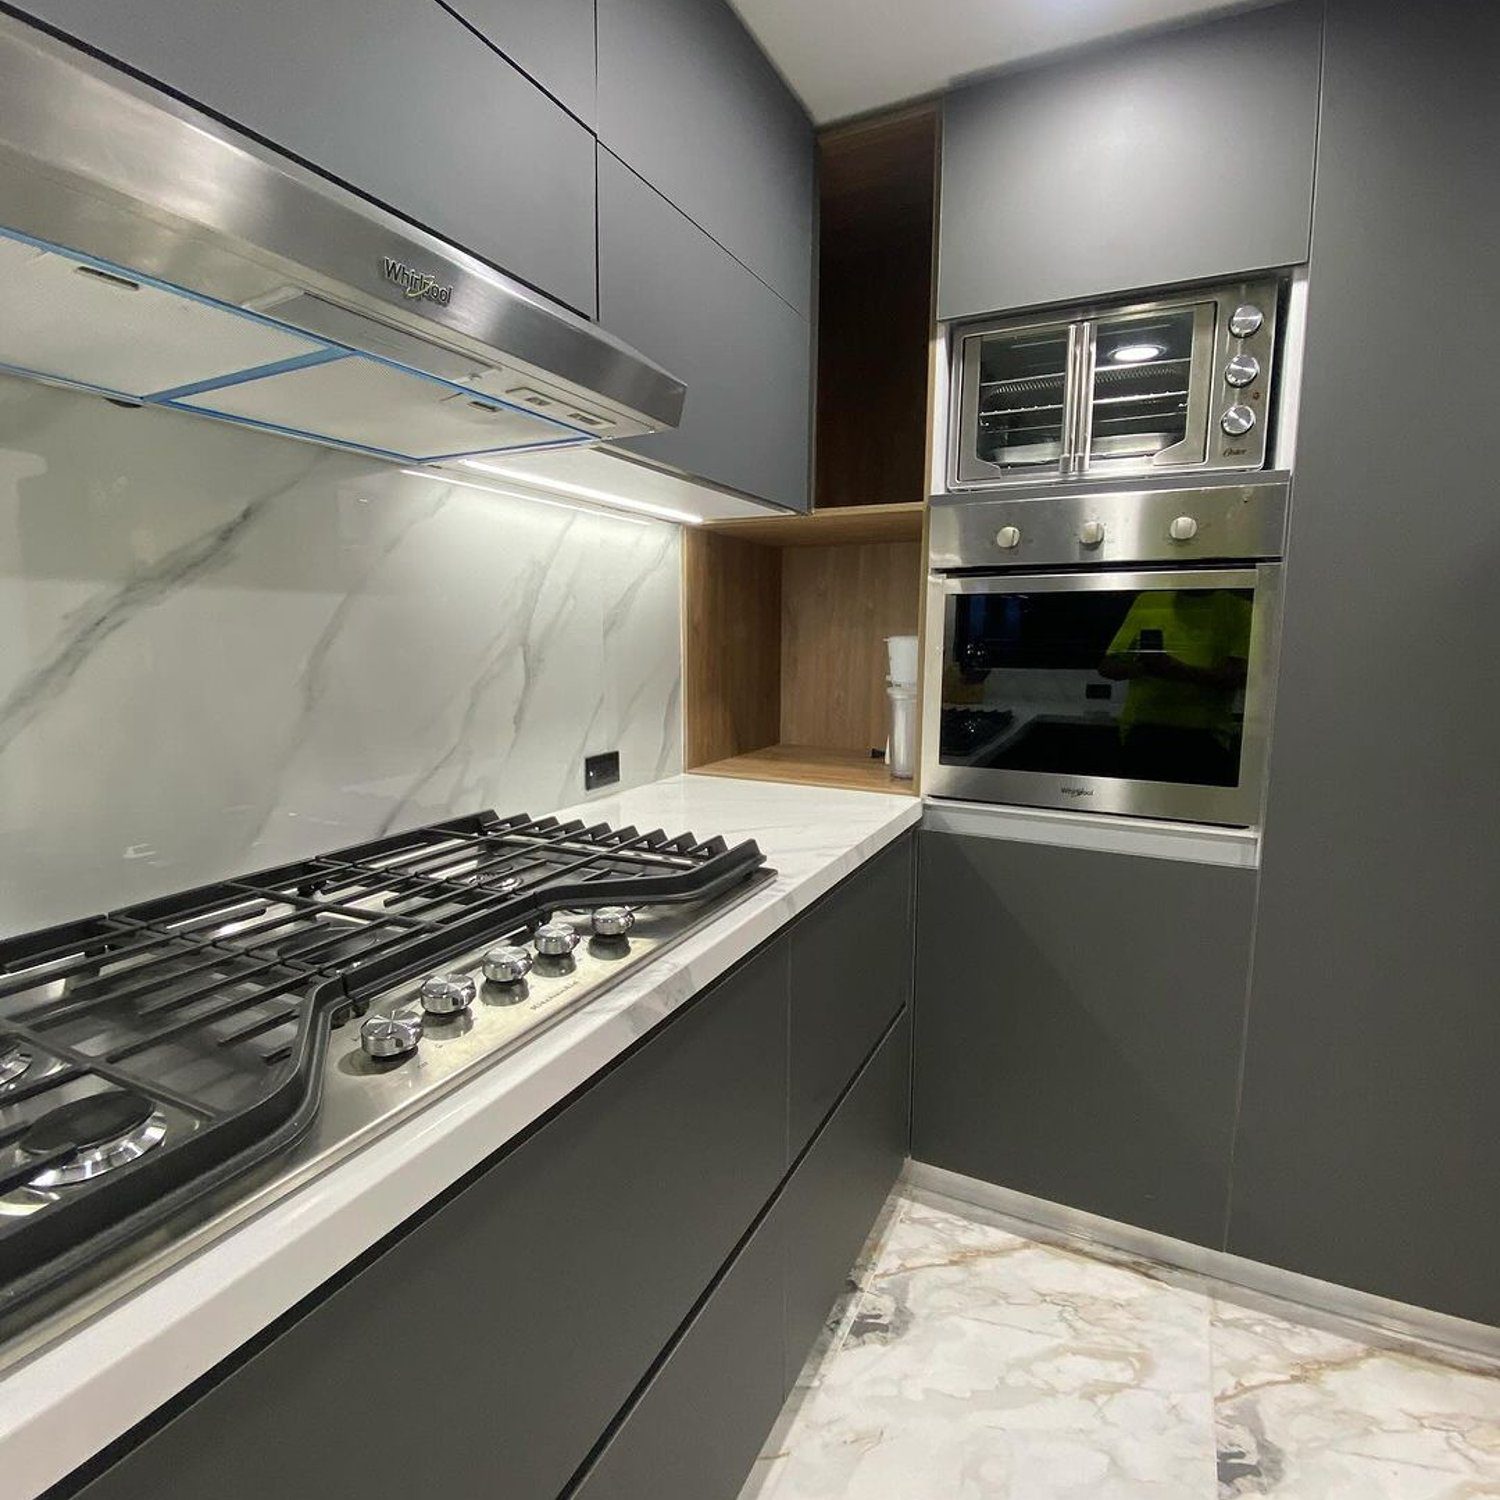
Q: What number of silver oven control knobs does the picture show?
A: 3